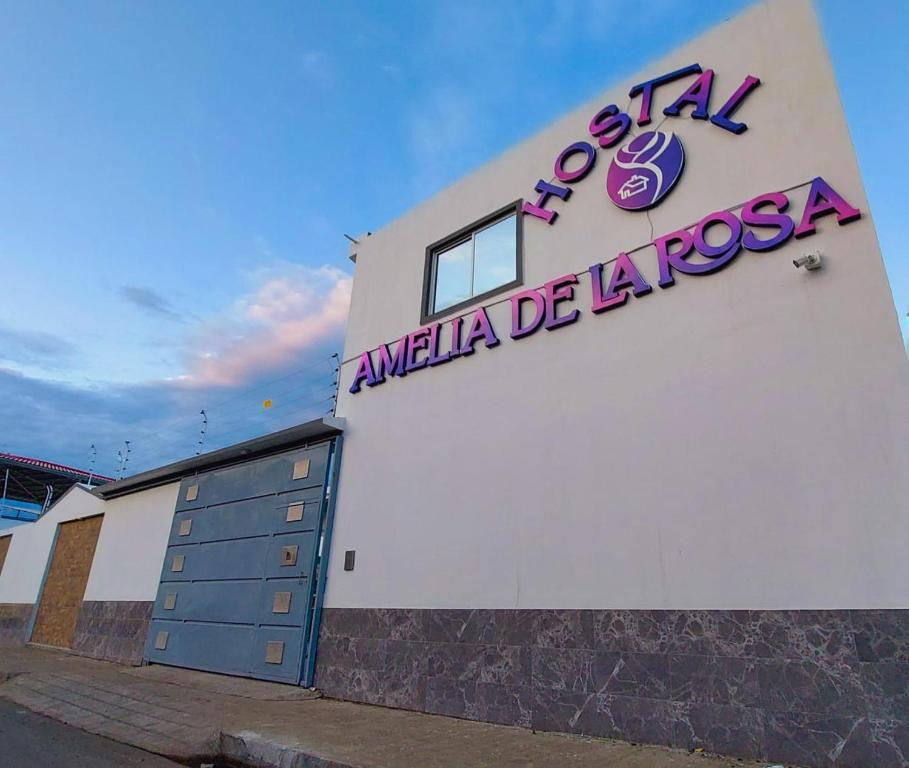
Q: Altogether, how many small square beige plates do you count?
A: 10